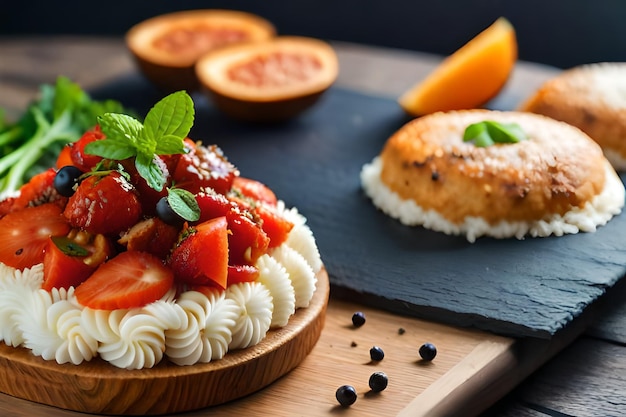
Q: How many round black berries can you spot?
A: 7